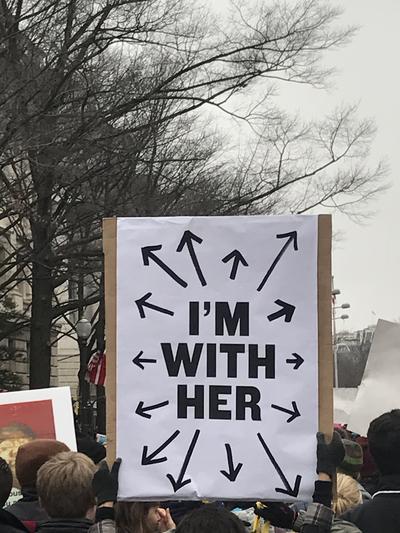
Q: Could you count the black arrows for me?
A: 14